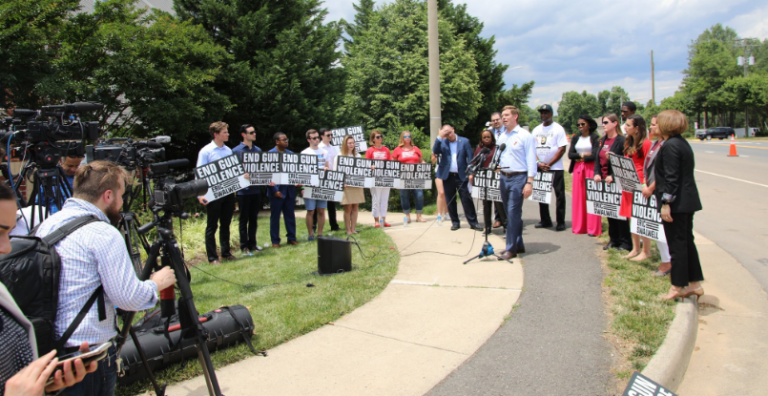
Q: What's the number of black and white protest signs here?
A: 14